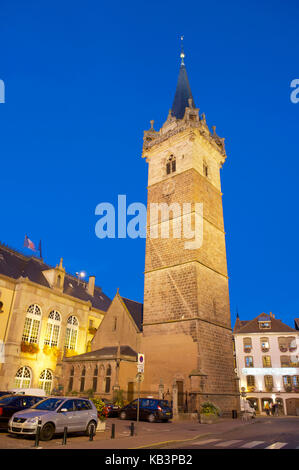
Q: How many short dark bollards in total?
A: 5